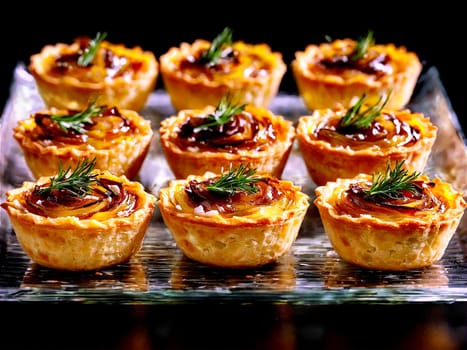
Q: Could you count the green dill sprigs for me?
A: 9